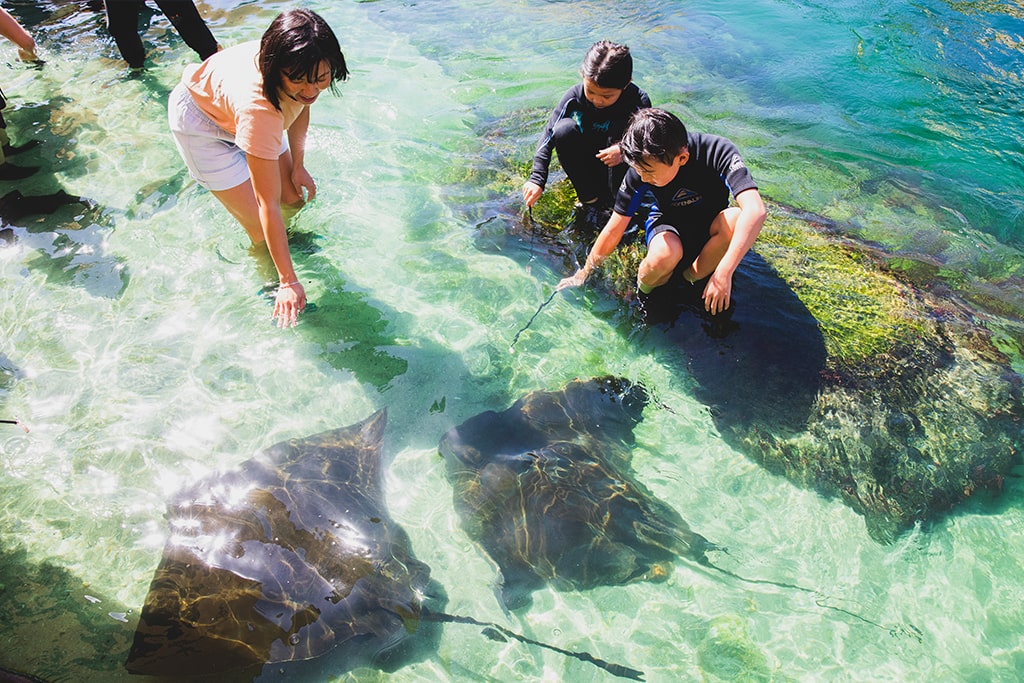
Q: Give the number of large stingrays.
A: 2